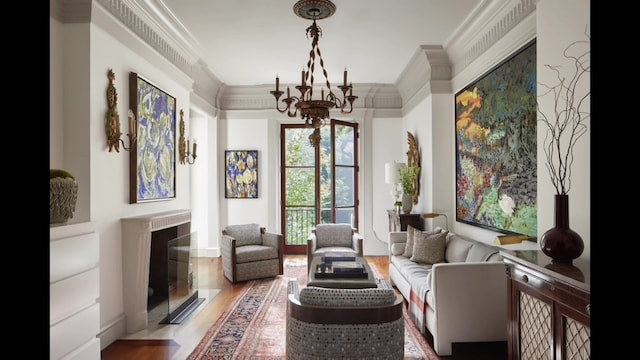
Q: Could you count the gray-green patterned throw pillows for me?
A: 2